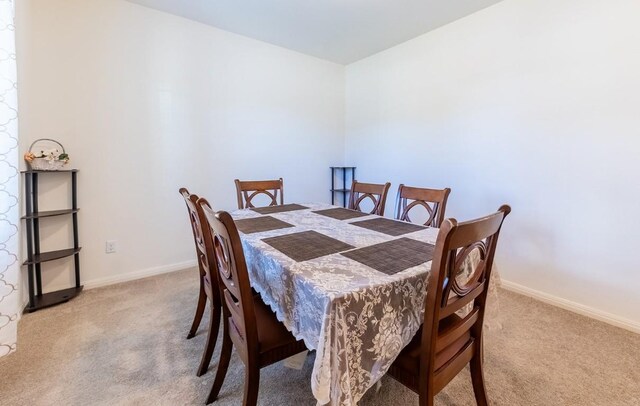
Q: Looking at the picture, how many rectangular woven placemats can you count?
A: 6